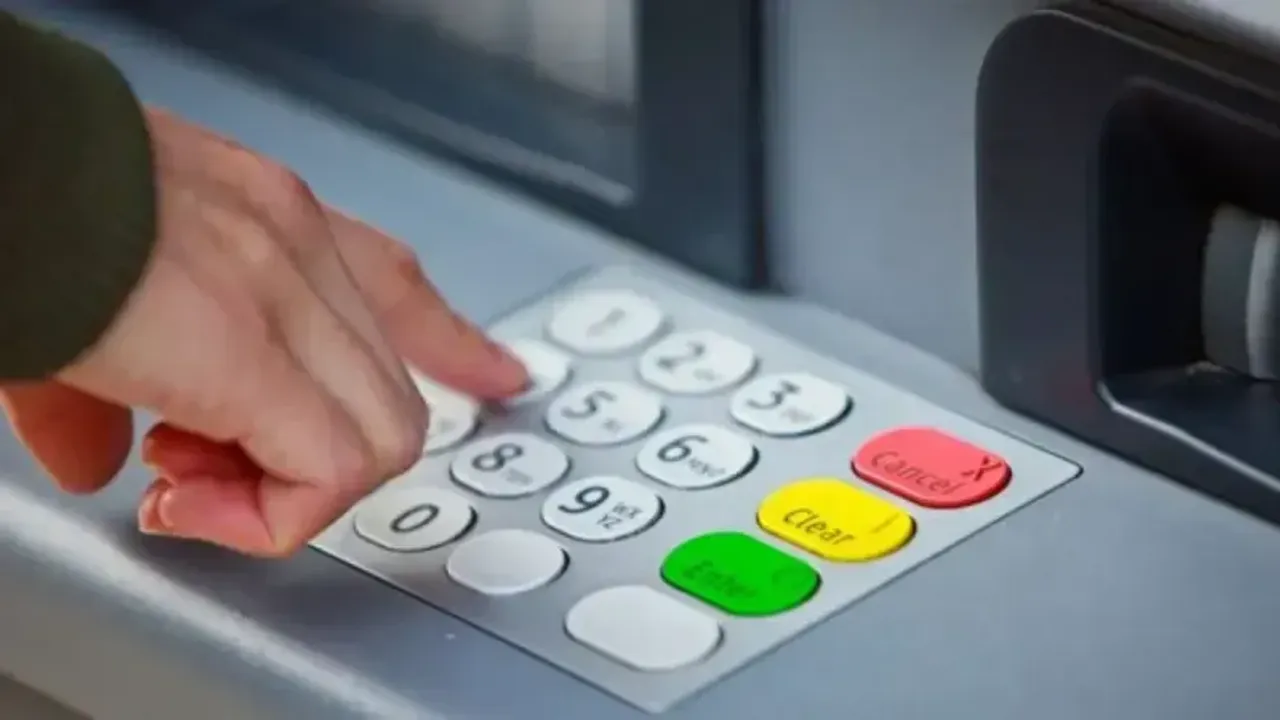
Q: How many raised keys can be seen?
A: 15